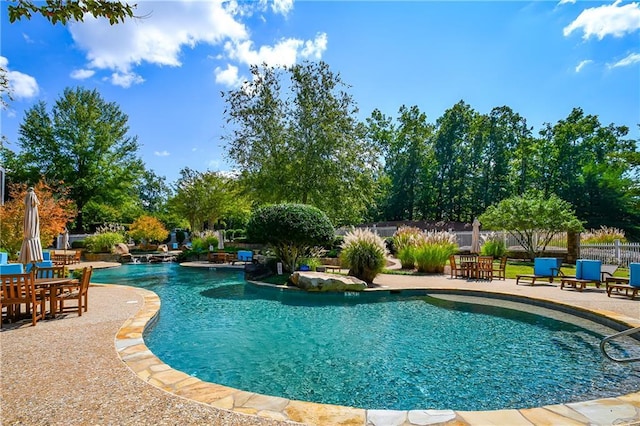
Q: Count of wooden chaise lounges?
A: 3